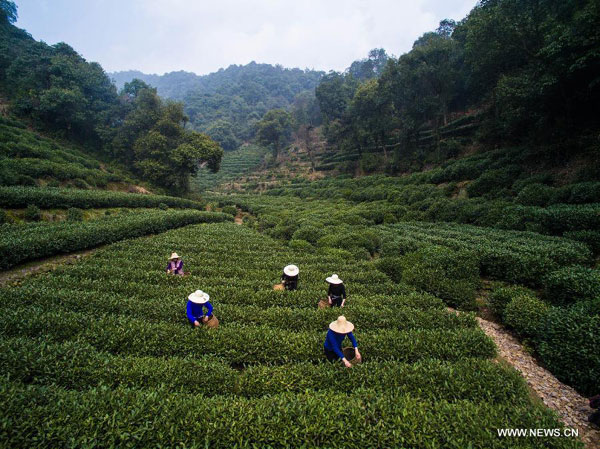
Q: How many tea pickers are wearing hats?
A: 5